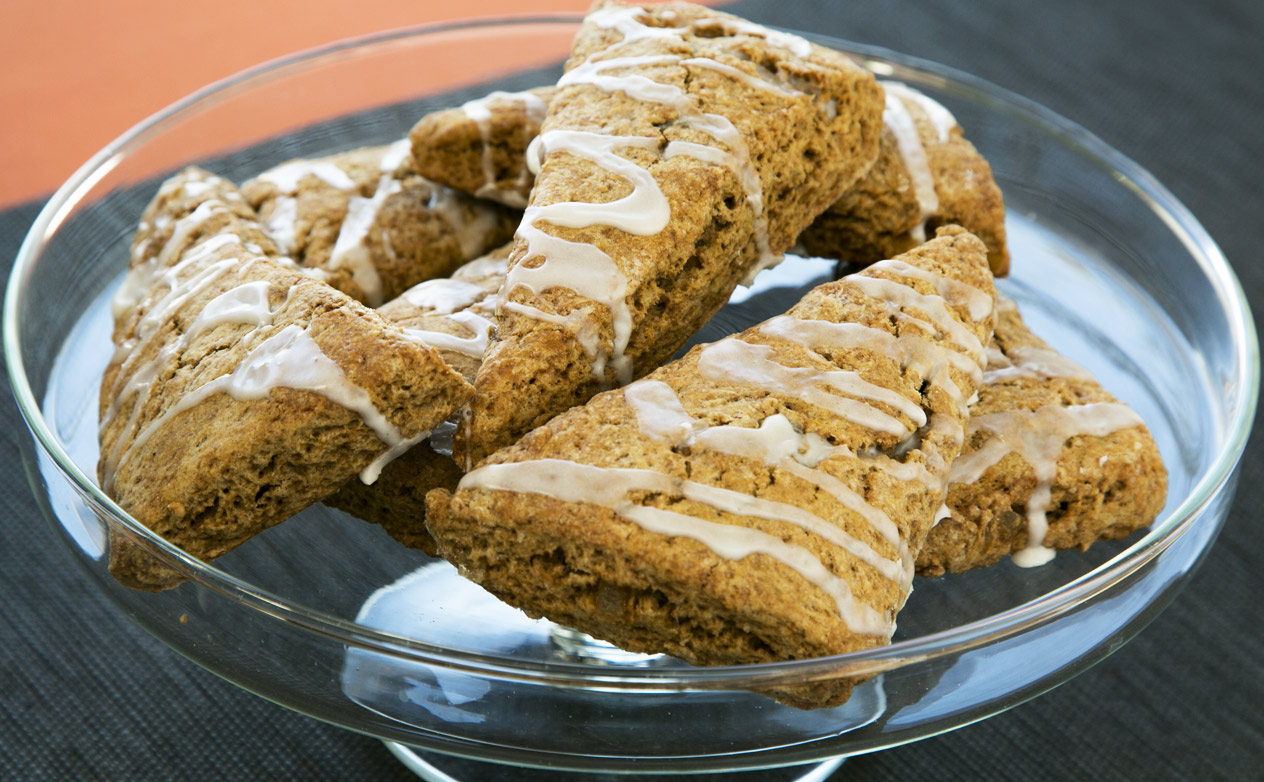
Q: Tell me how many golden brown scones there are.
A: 8